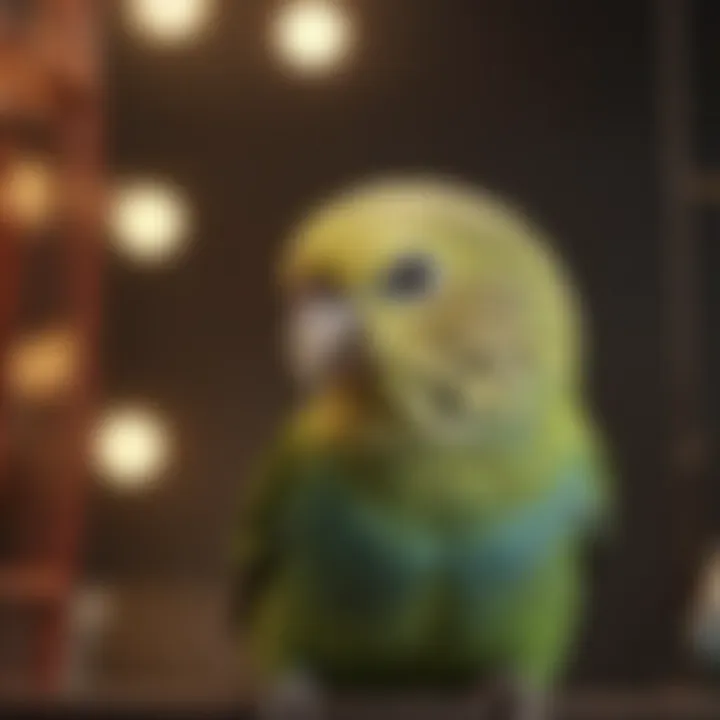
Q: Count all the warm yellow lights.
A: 4